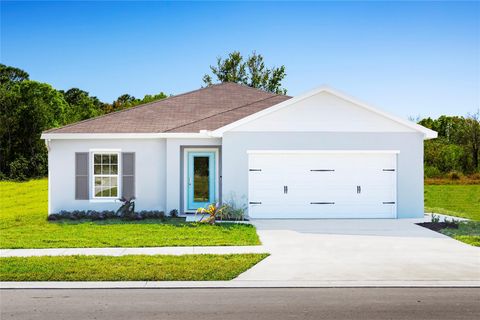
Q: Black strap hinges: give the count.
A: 6